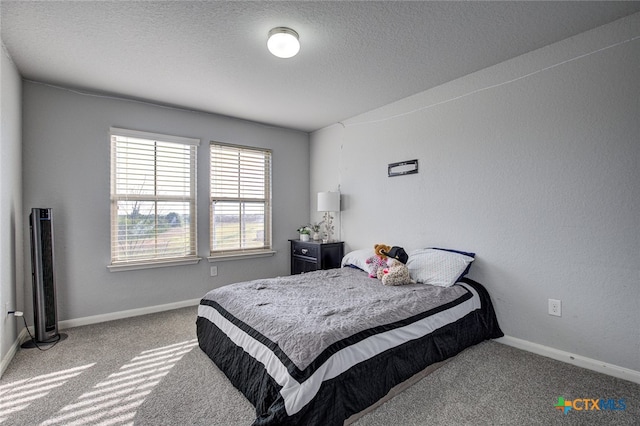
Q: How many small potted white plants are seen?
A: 2